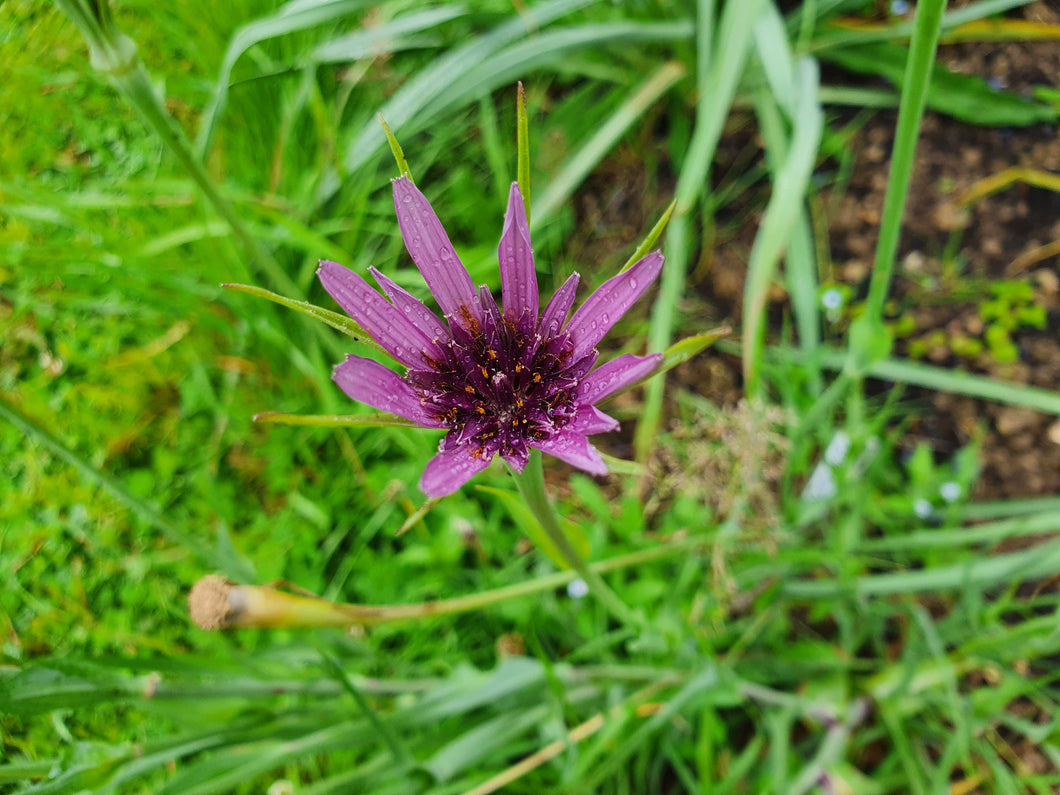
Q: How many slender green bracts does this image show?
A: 8